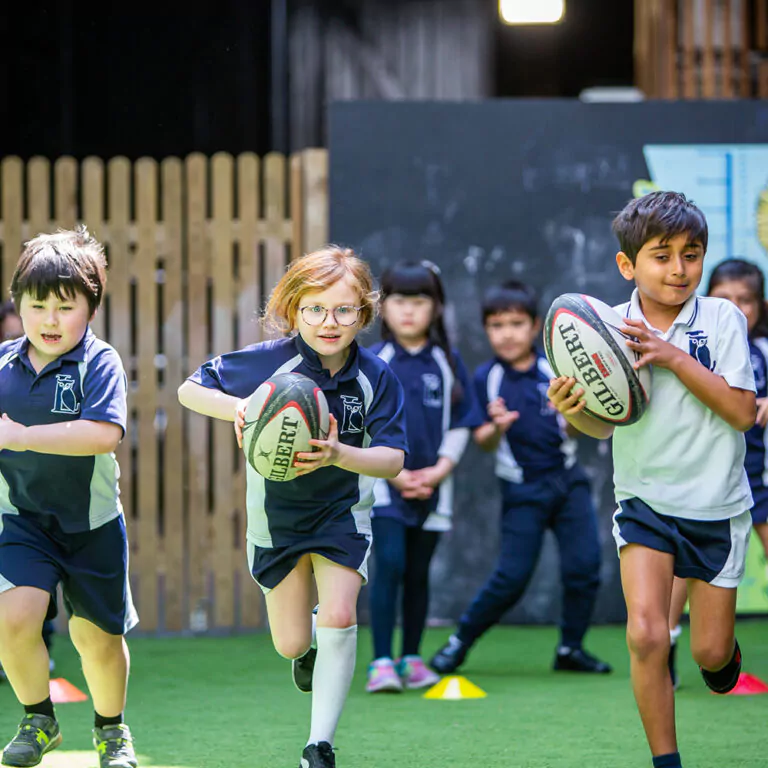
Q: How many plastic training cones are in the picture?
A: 3